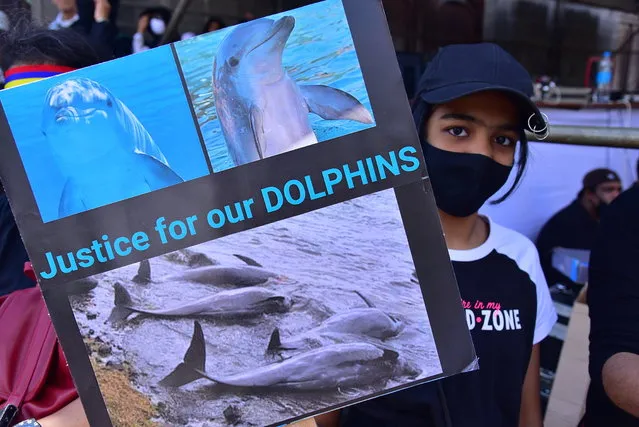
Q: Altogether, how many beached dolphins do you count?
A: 4